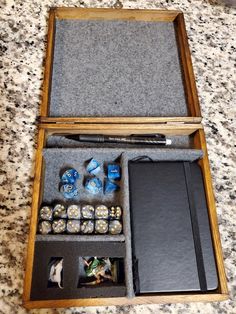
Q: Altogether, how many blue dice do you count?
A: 6